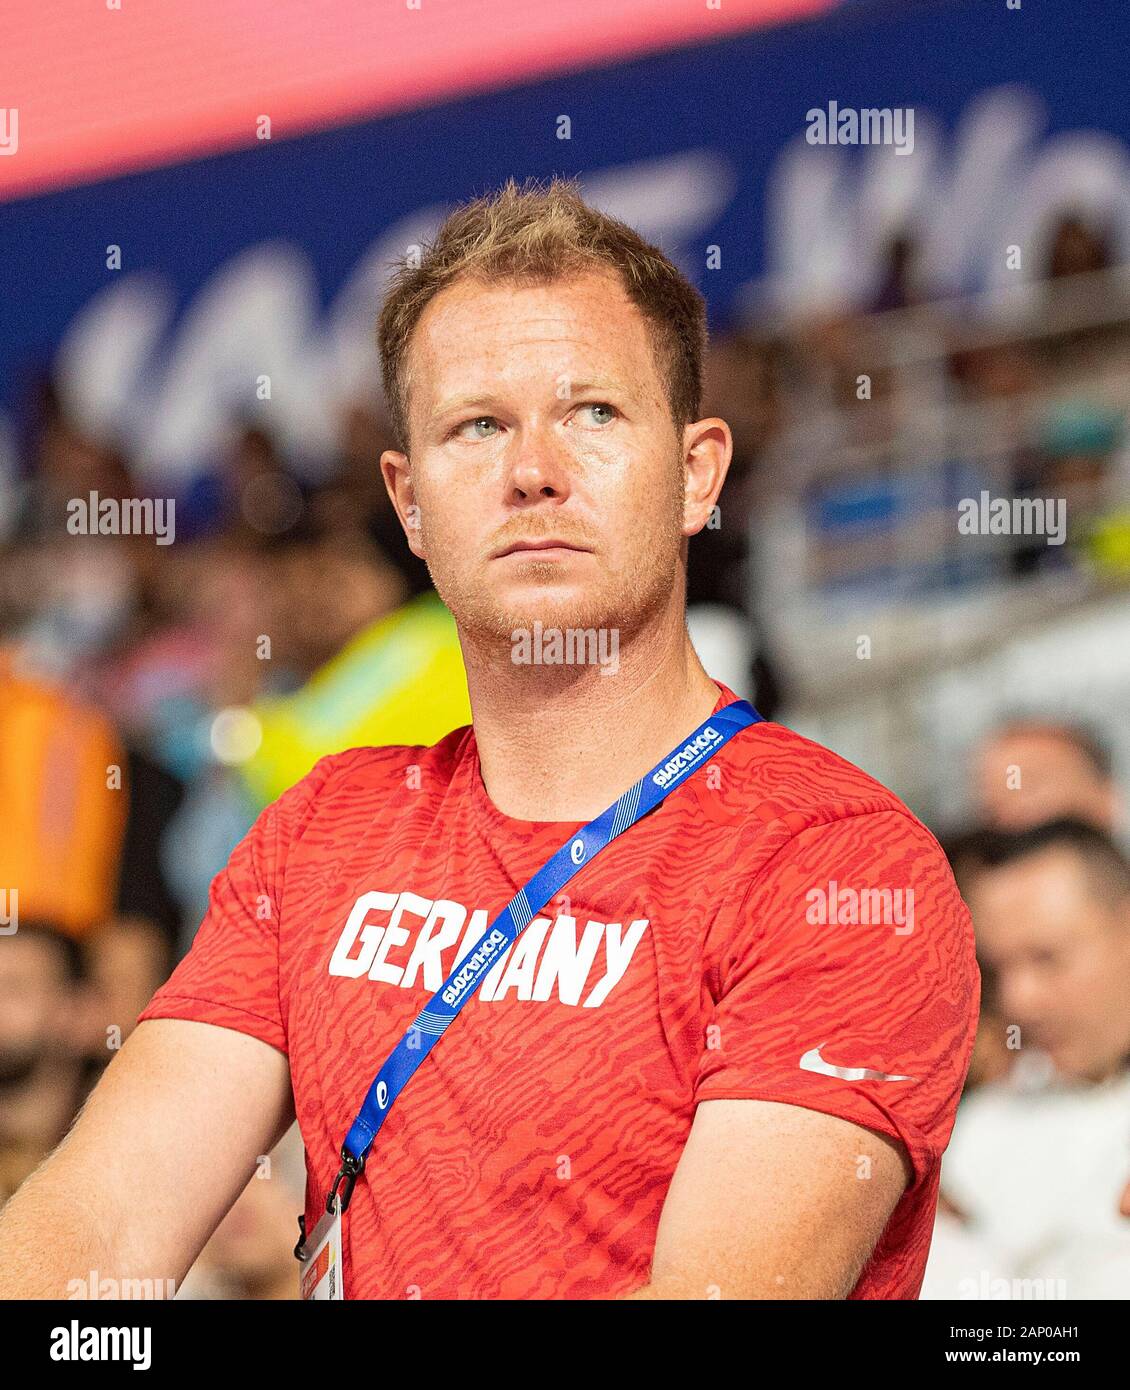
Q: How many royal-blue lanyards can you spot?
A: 1